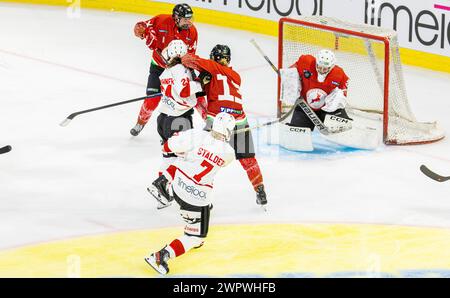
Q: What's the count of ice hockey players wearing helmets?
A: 5